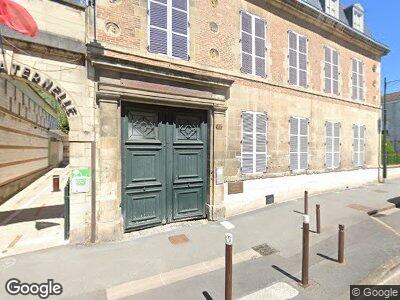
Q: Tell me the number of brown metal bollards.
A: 5